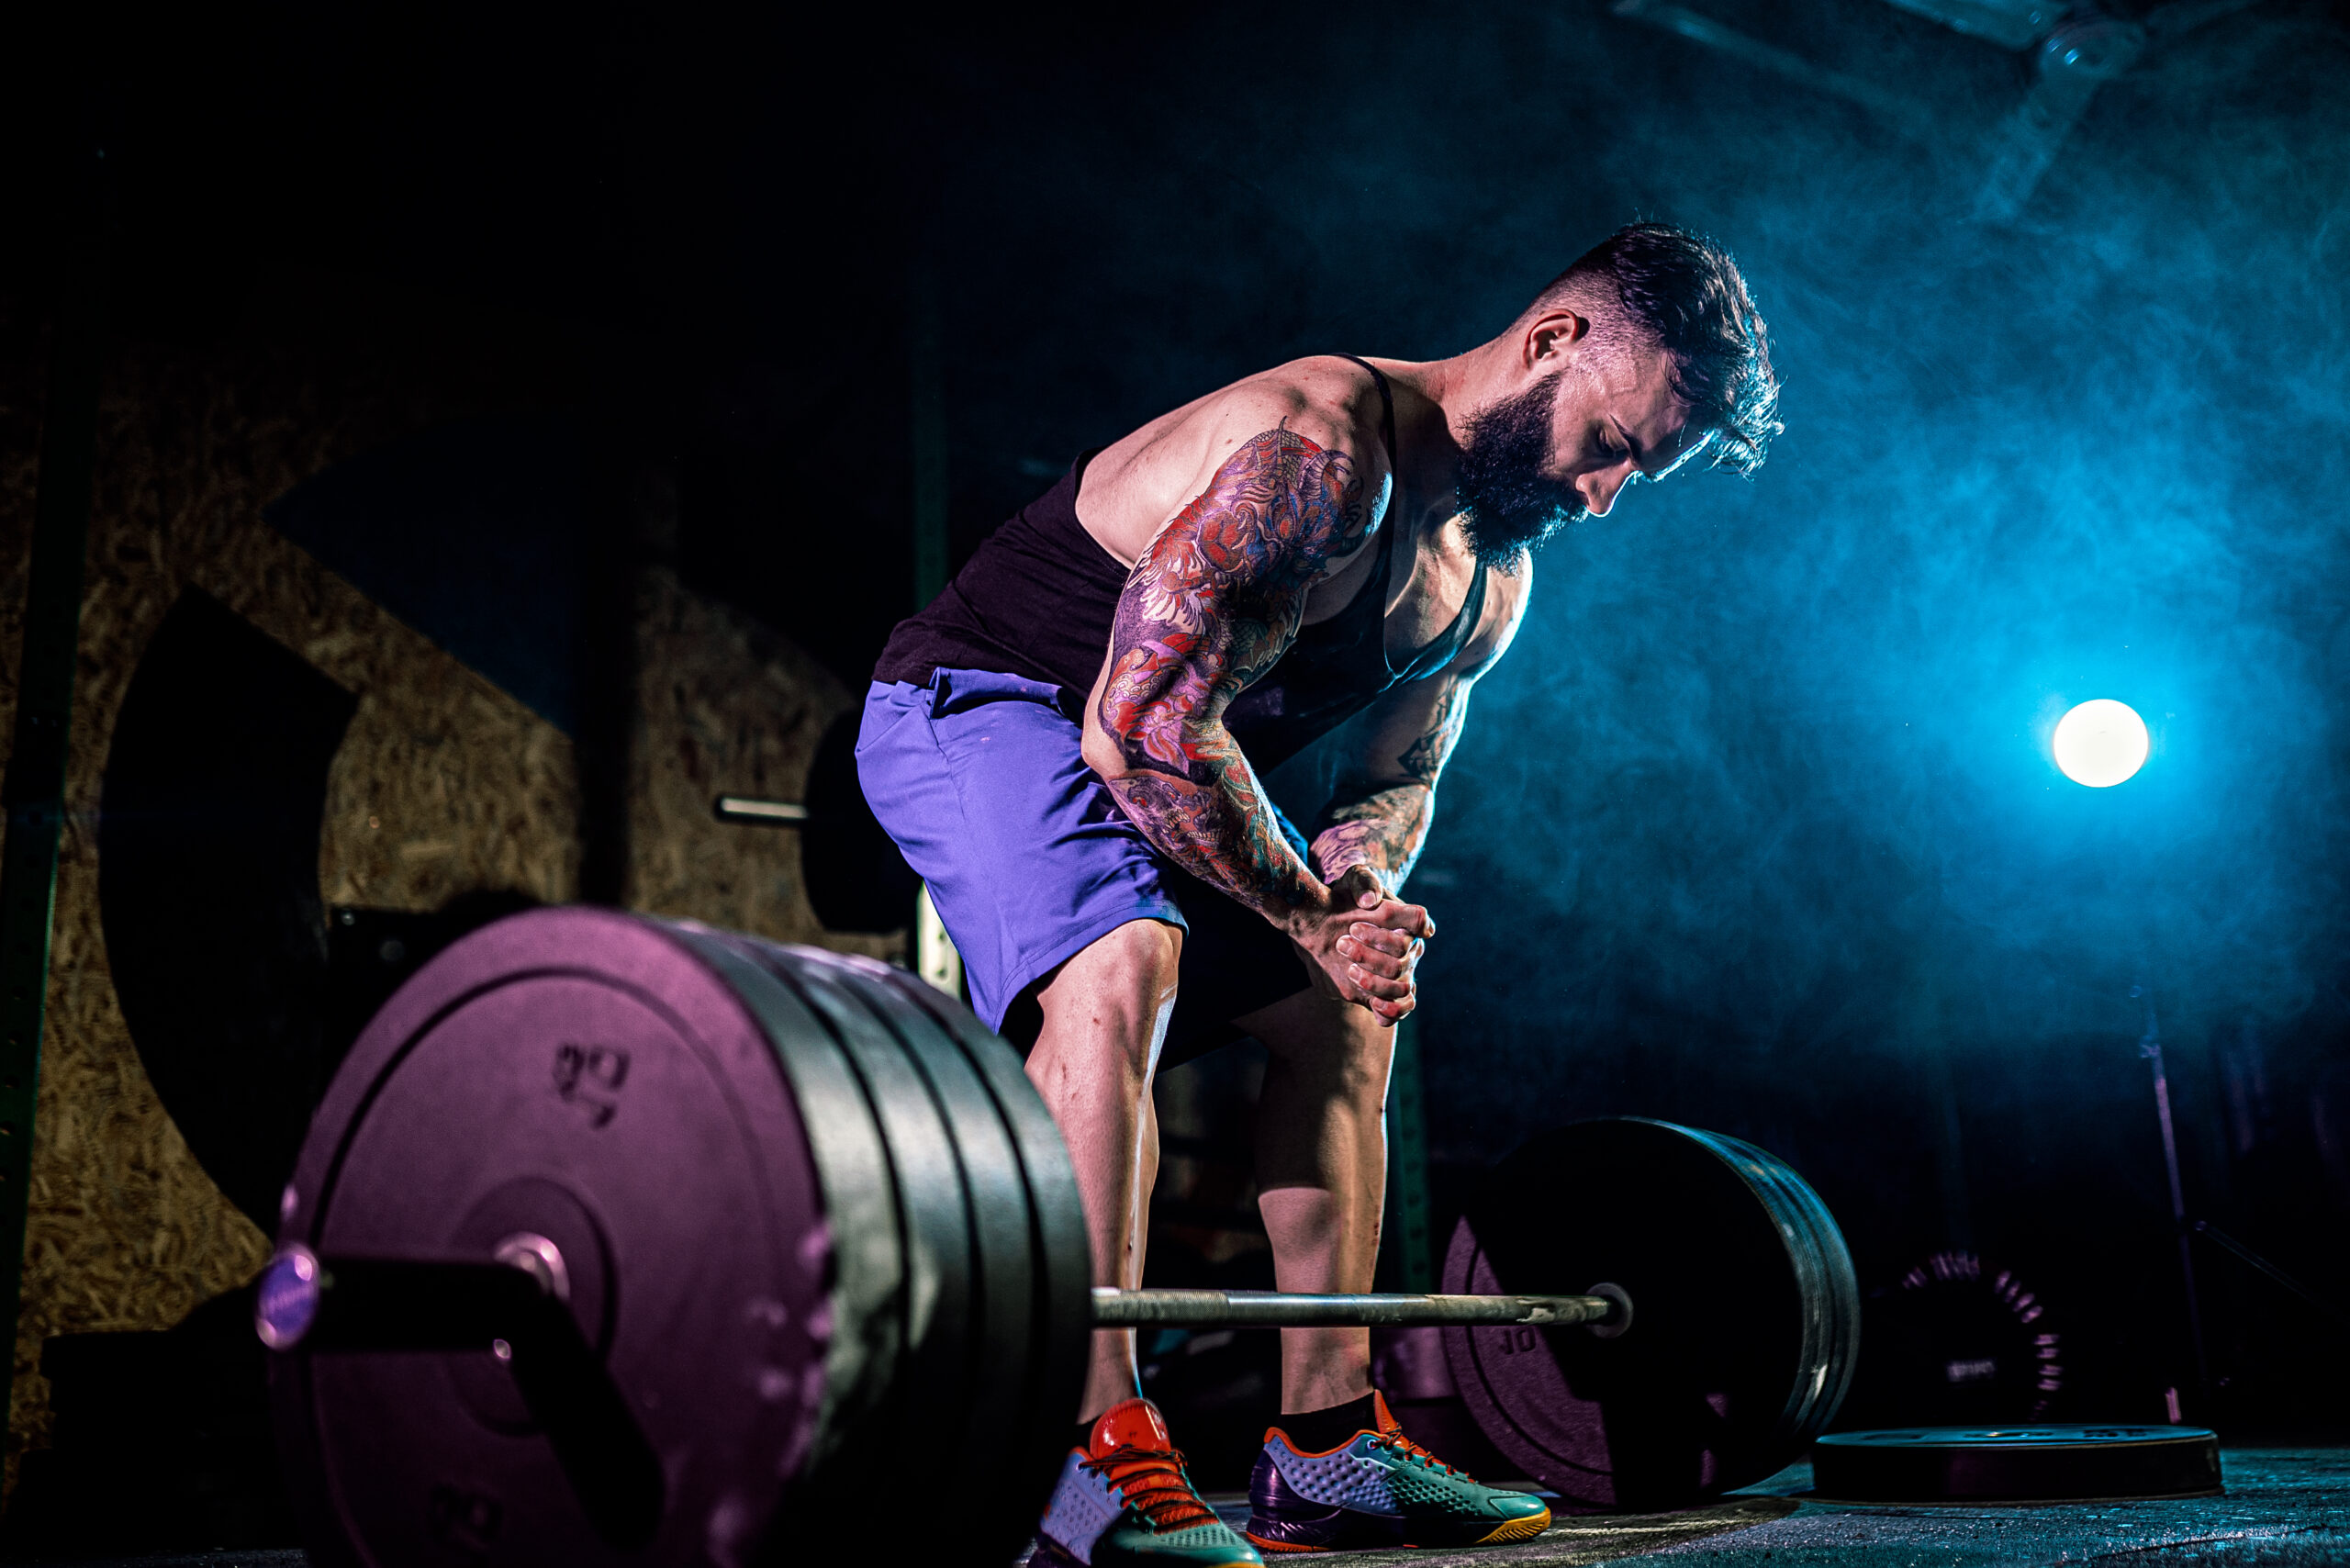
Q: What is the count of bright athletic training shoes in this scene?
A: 2